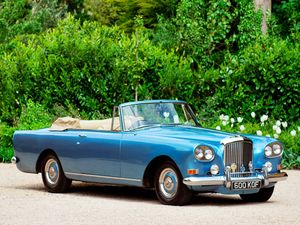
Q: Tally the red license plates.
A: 0